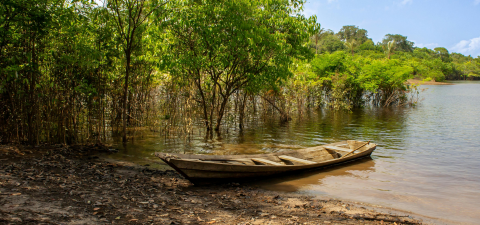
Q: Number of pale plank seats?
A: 3